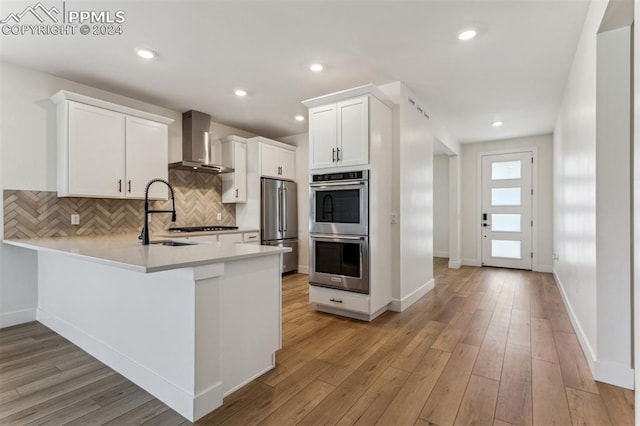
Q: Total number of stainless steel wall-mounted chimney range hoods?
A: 1